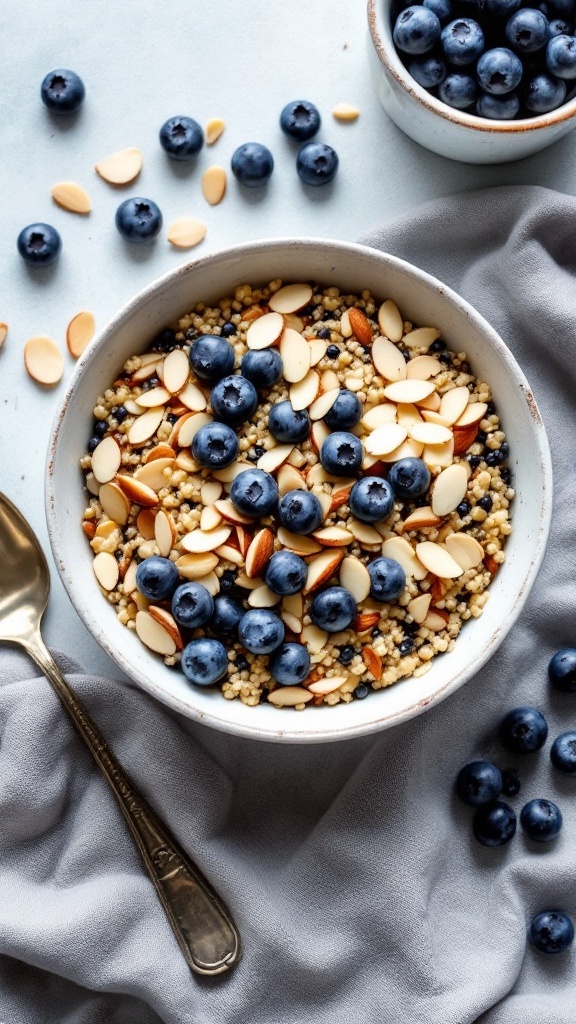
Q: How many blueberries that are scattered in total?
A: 14